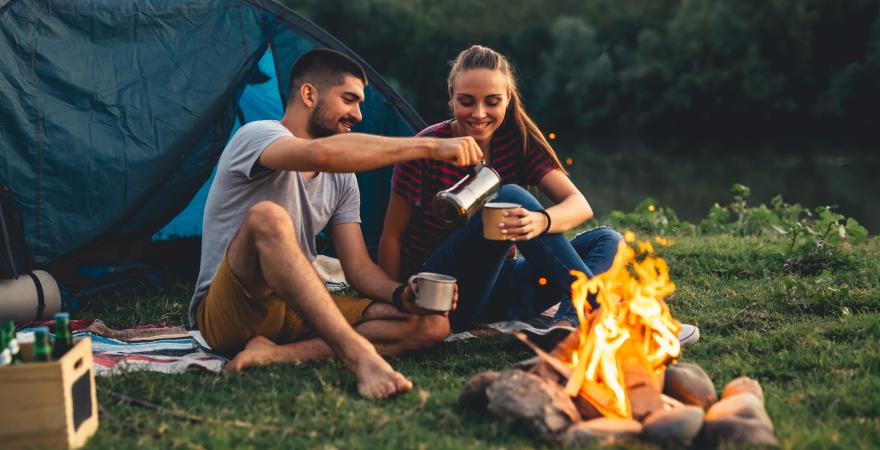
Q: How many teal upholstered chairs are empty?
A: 0